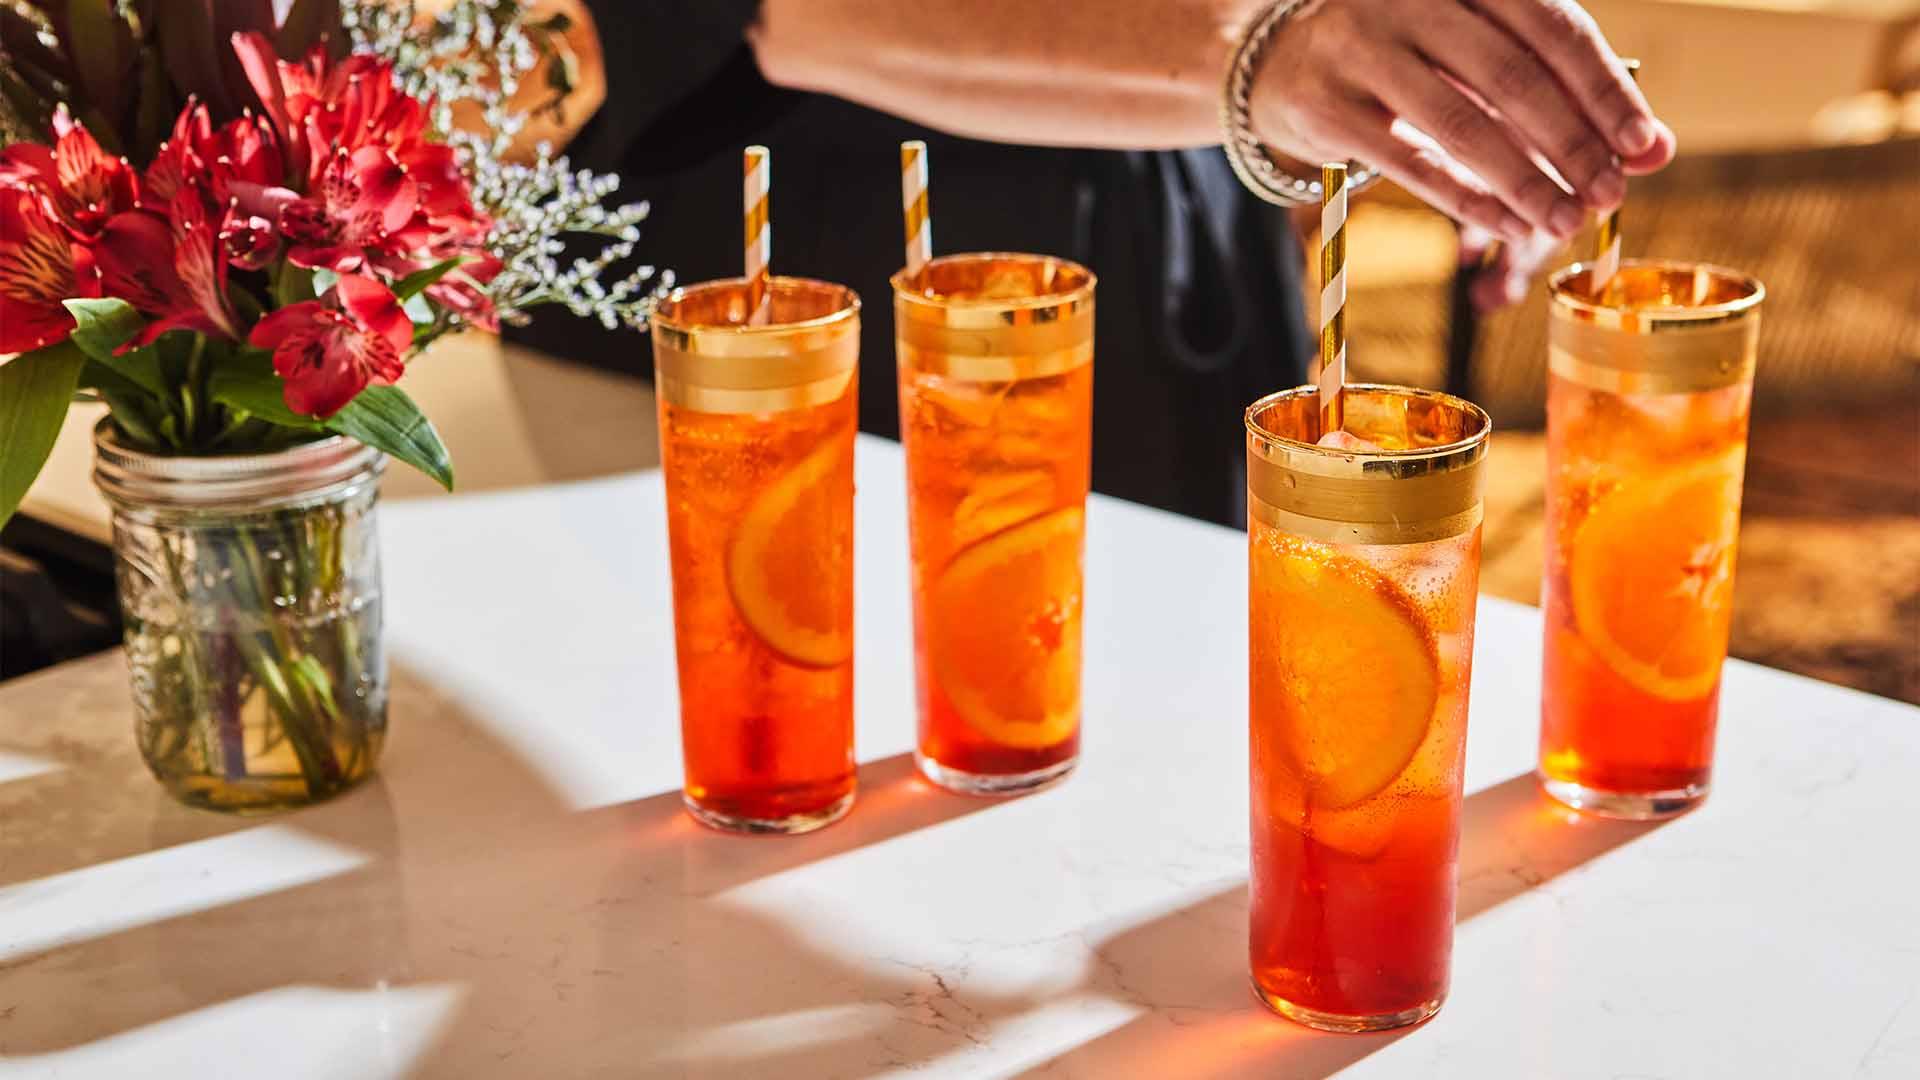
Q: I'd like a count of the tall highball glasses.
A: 4